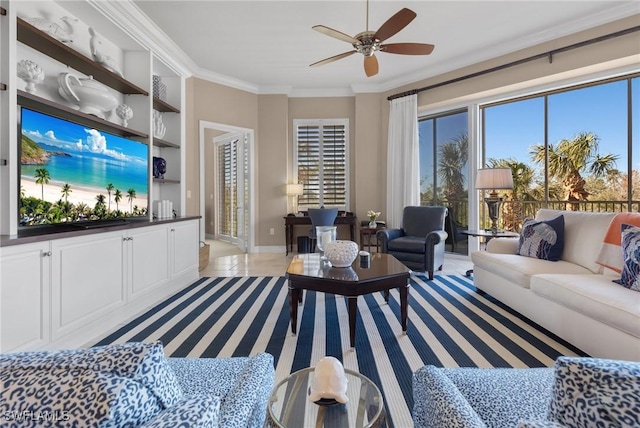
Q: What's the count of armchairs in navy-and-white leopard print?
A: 2